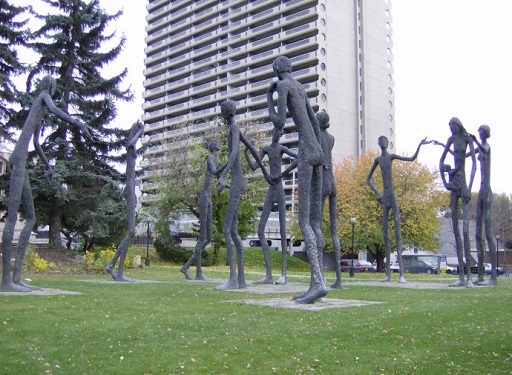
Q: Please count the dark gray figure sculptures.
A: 10